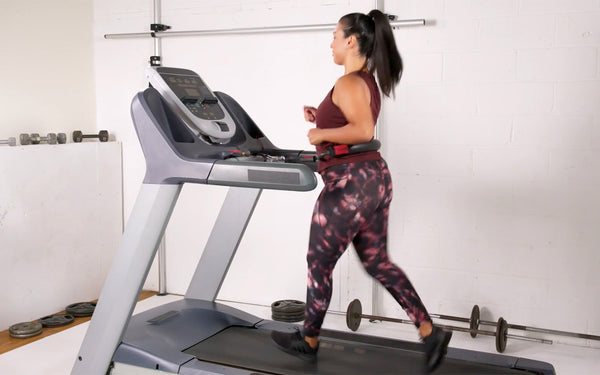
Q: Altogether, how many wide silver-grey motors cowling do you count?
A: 1